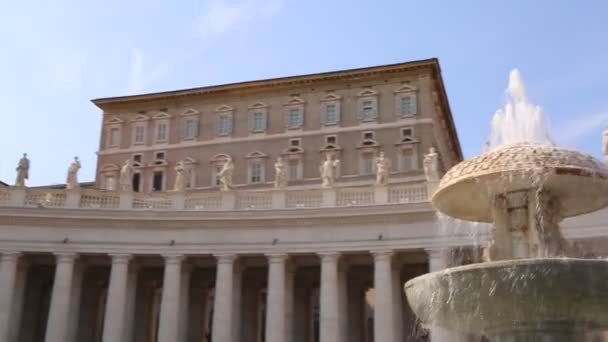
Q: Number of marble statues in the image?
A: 9